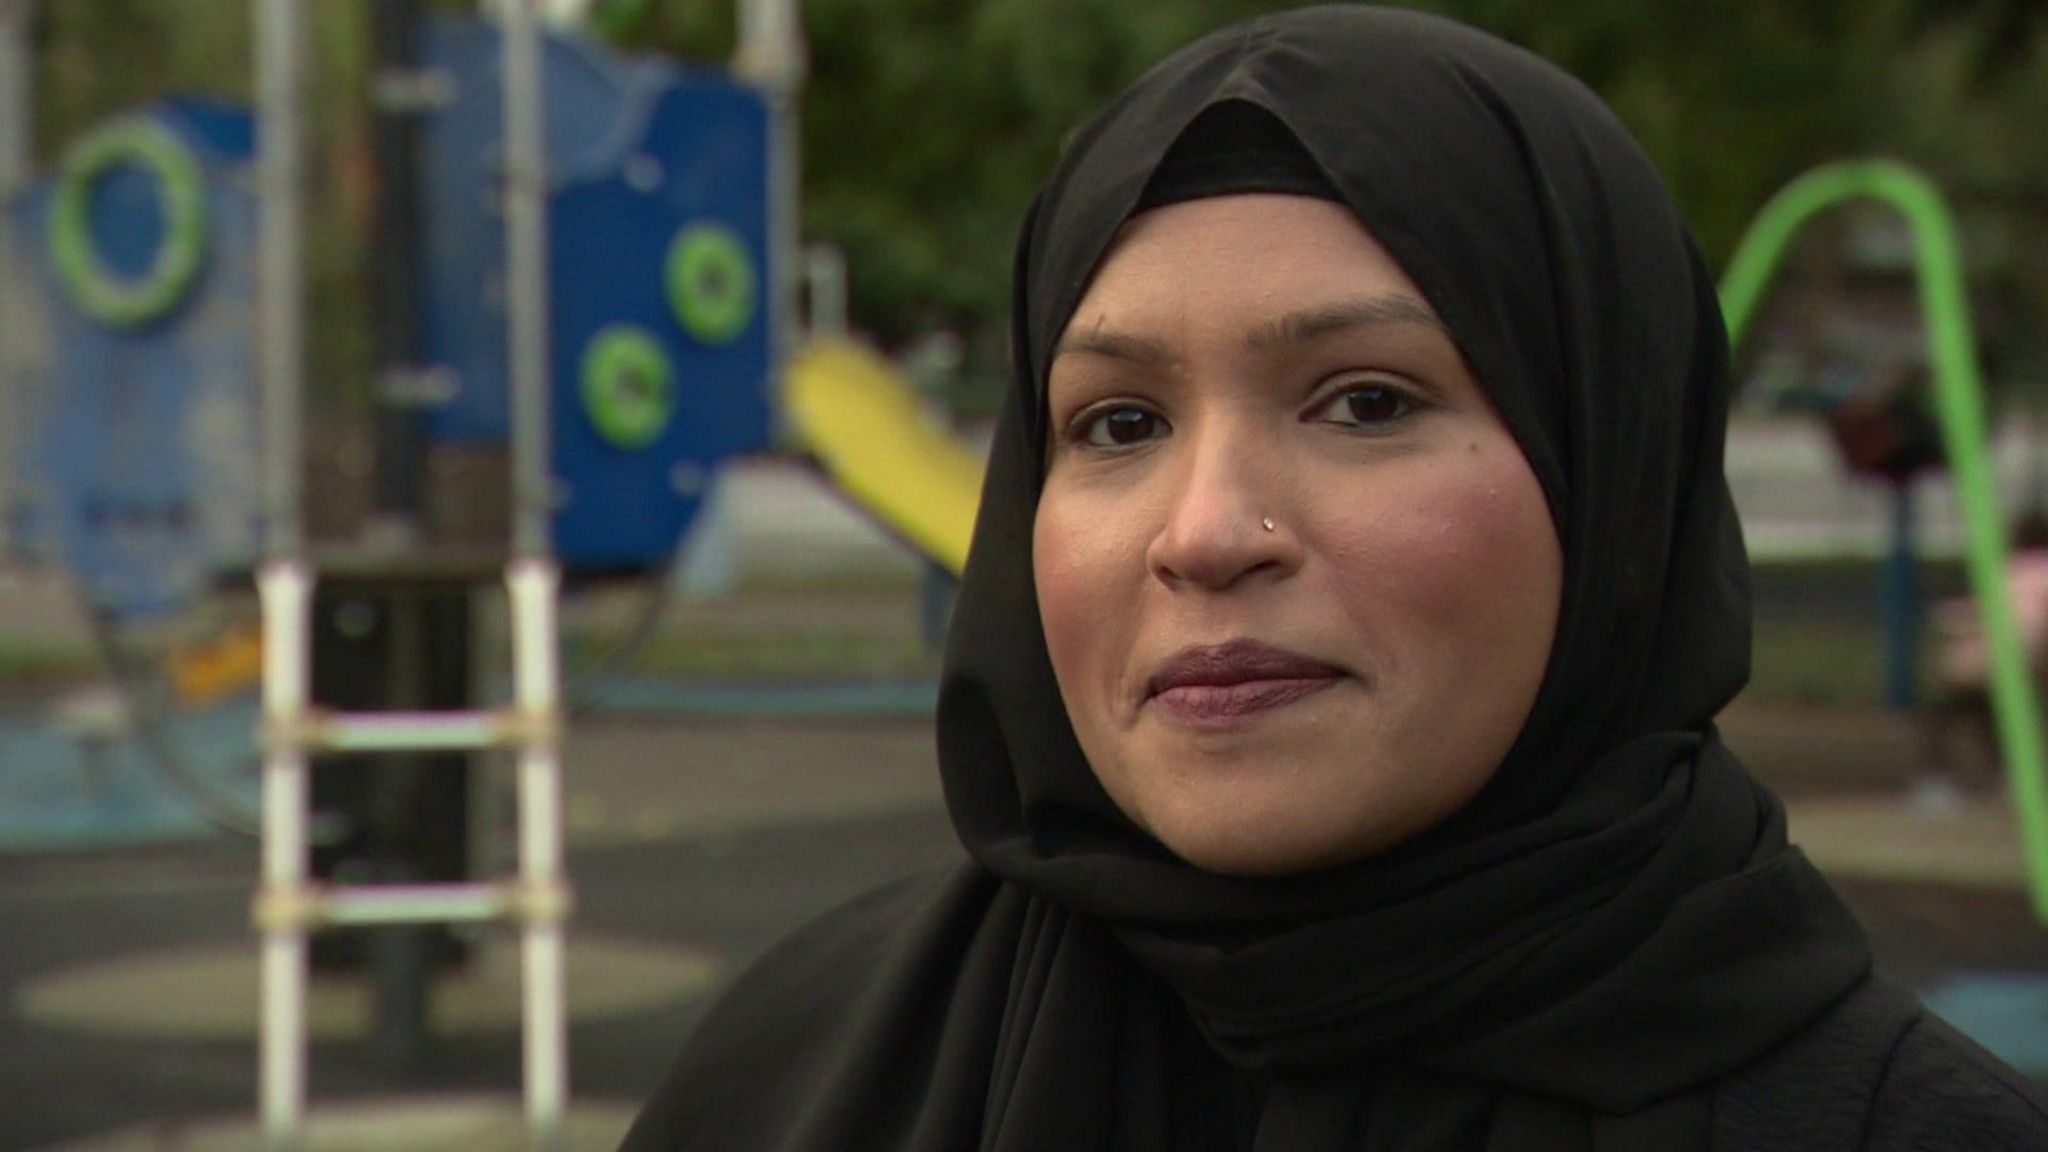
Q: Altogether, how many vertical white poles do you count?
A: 2